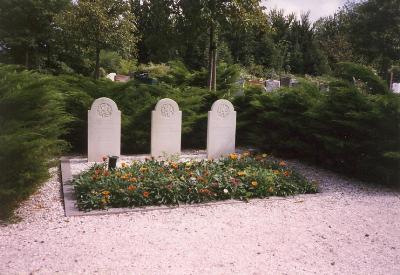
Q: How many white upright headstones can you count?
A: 3